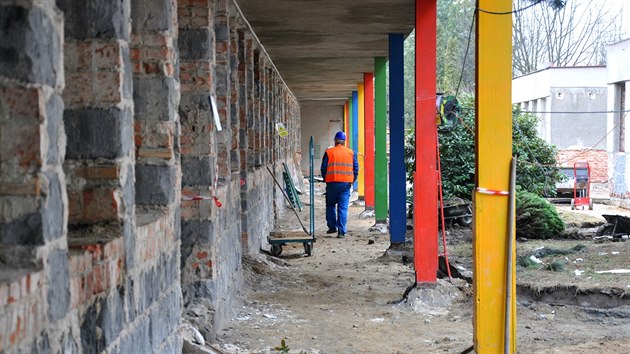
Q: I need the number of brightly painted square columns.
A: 10